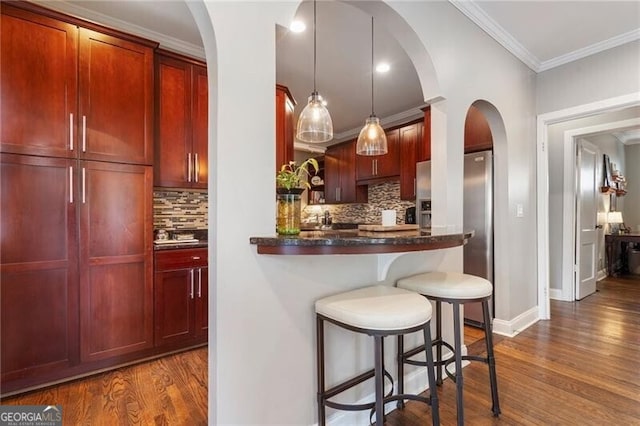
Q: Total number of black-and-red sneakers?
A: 0